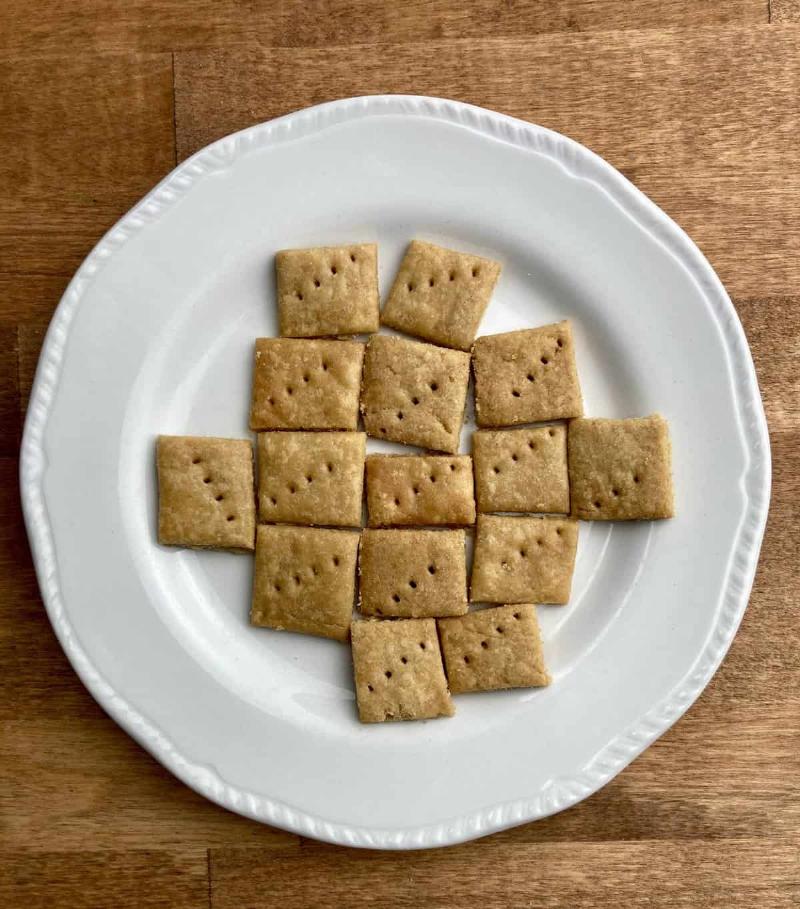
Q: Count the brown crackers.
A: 15